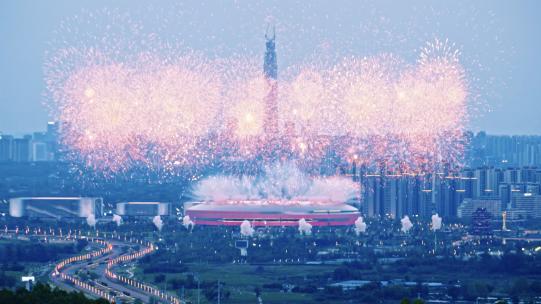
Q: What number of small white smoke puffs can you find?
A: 9